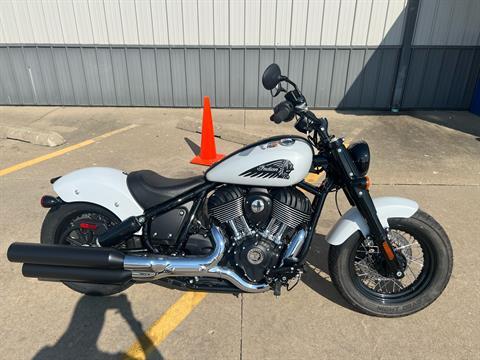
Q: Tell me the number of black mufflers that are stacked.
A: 2